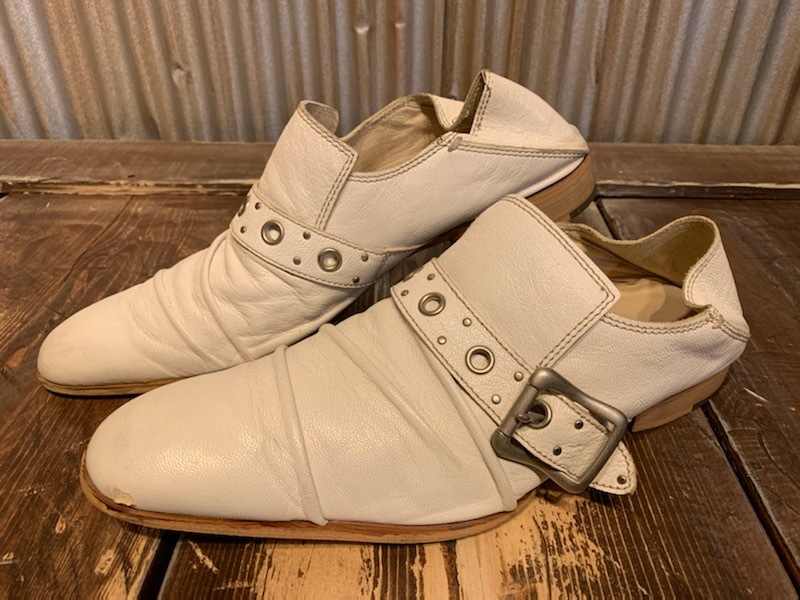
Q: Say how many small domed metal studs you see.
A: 15